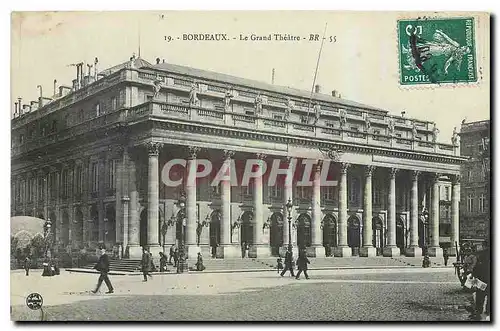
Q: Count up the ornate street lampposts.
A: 4